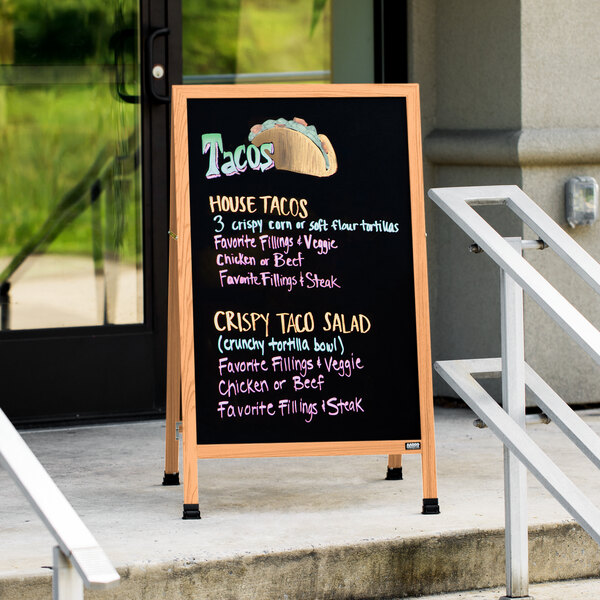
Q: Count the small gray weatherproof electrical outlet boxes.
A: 1